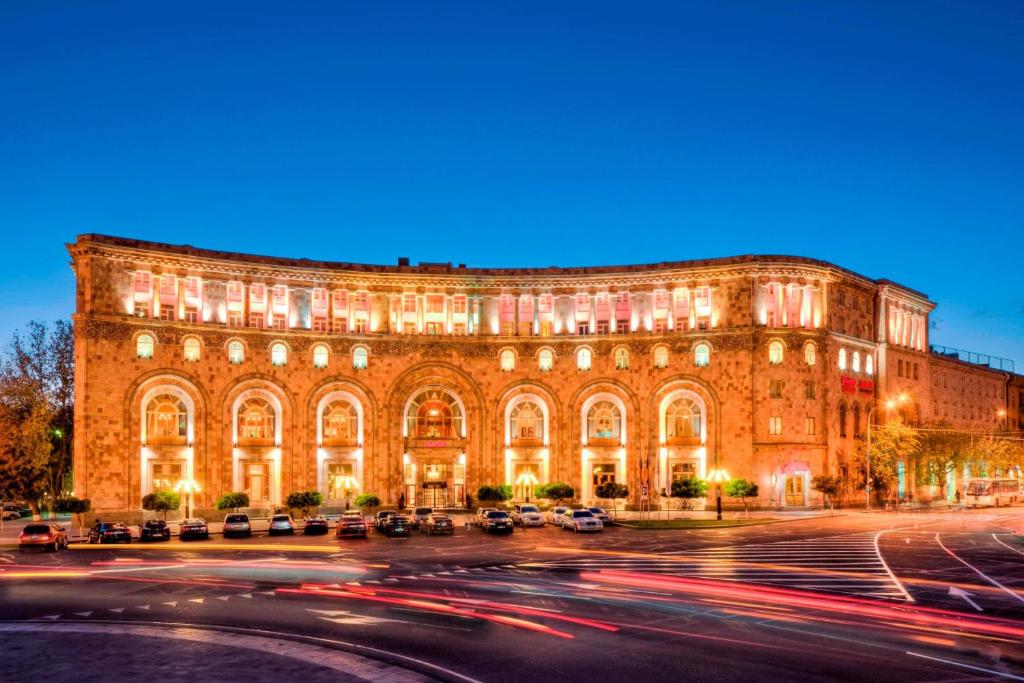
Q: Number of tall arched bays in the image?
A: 7